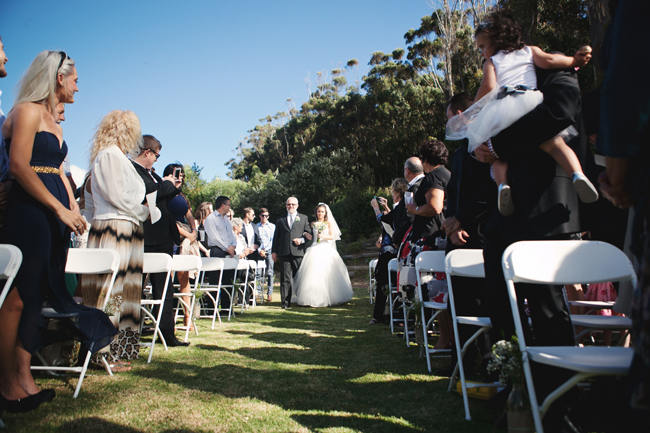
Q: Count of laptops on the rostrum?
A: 0